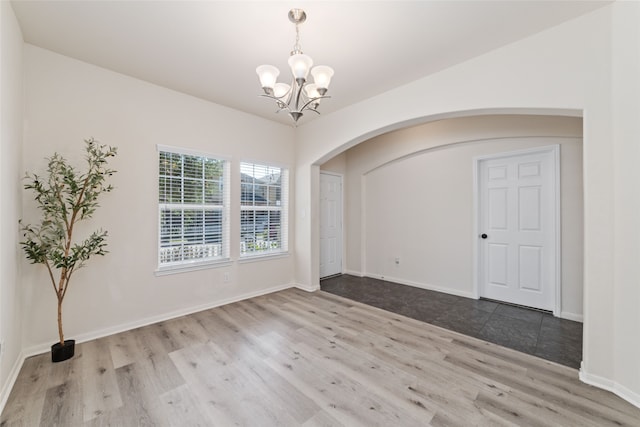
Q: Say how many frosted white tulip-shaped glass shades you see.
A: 5